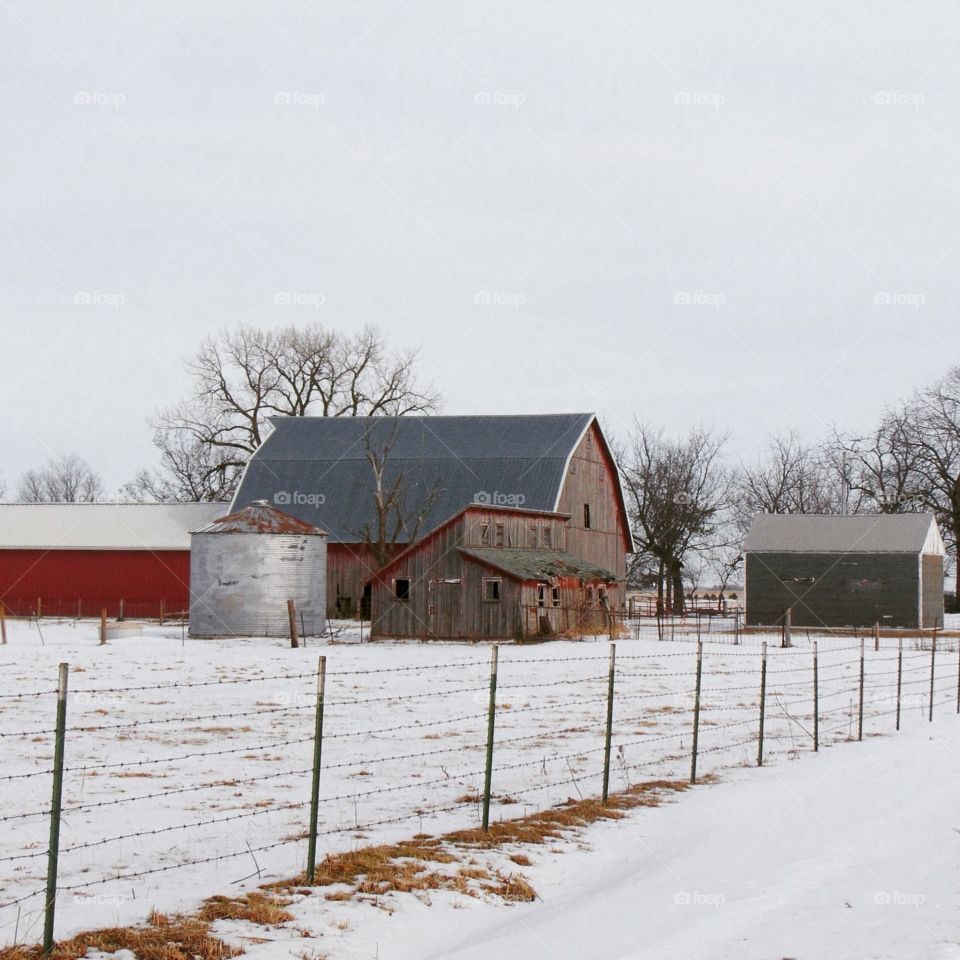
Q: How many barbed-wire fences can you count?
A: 1